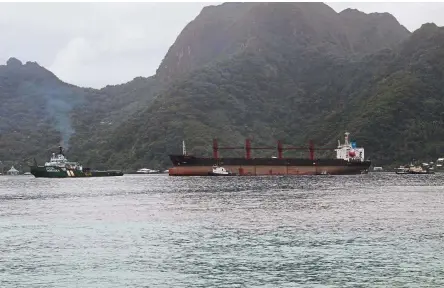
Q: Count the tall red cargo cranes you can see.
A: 4